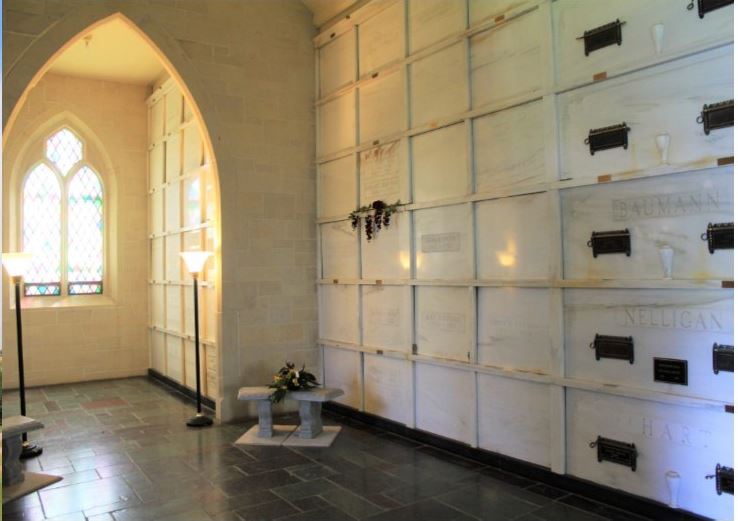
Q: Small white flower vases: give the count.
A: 4